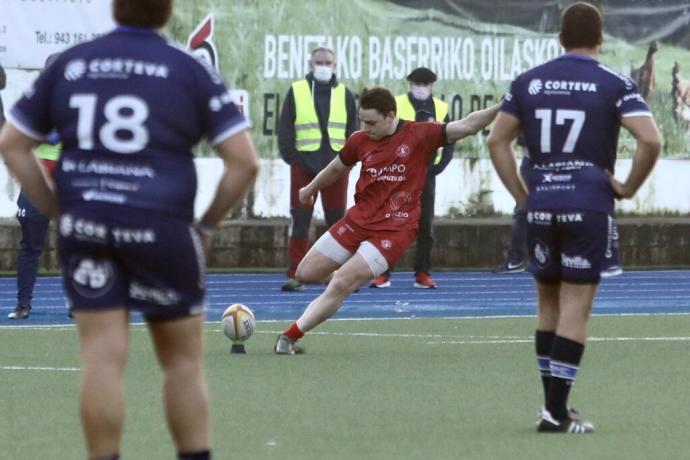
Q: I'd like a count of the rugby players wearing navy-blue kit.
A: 2